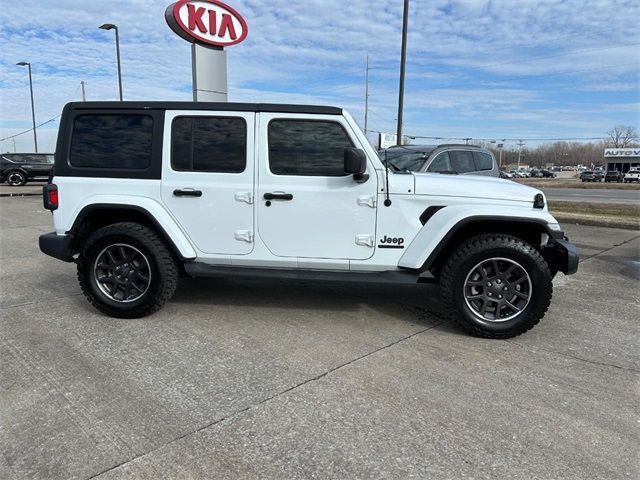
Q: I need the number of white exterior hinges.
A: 4